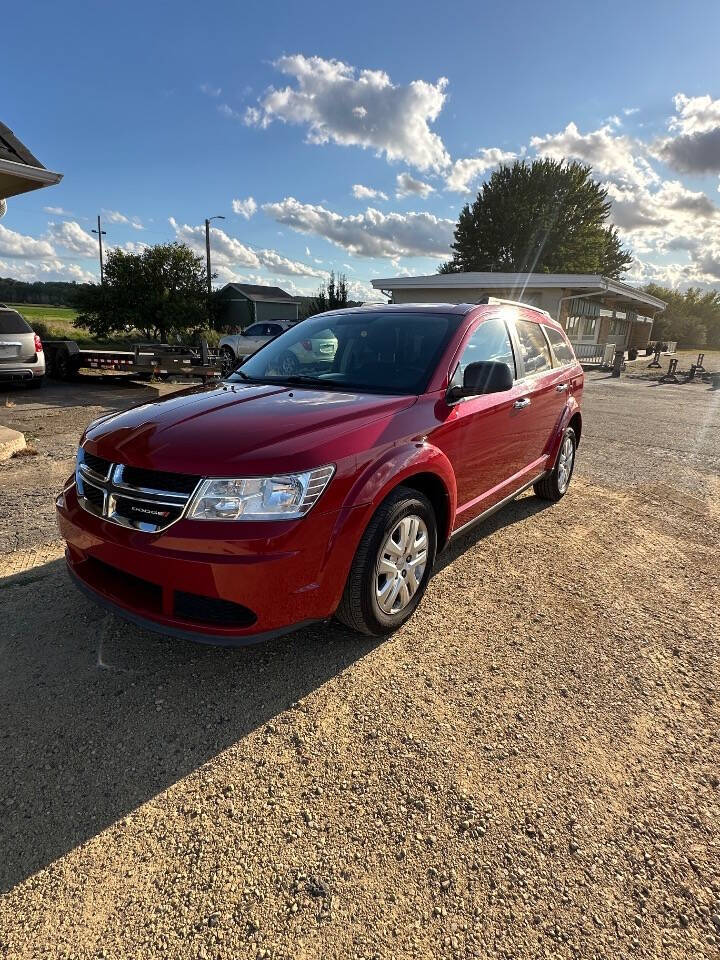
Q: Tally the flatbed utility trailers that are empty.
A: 1